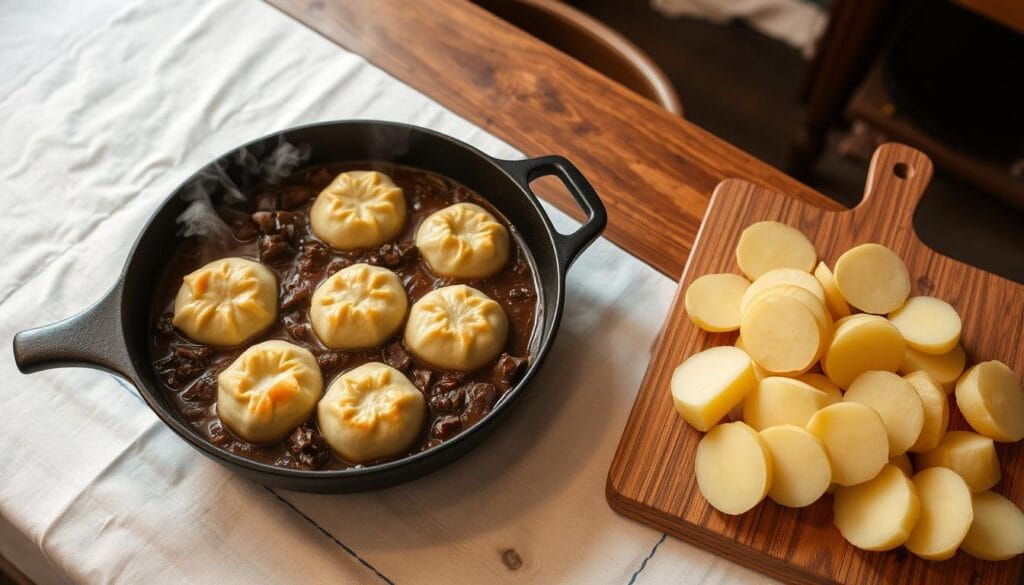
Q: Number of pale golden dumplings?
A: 7